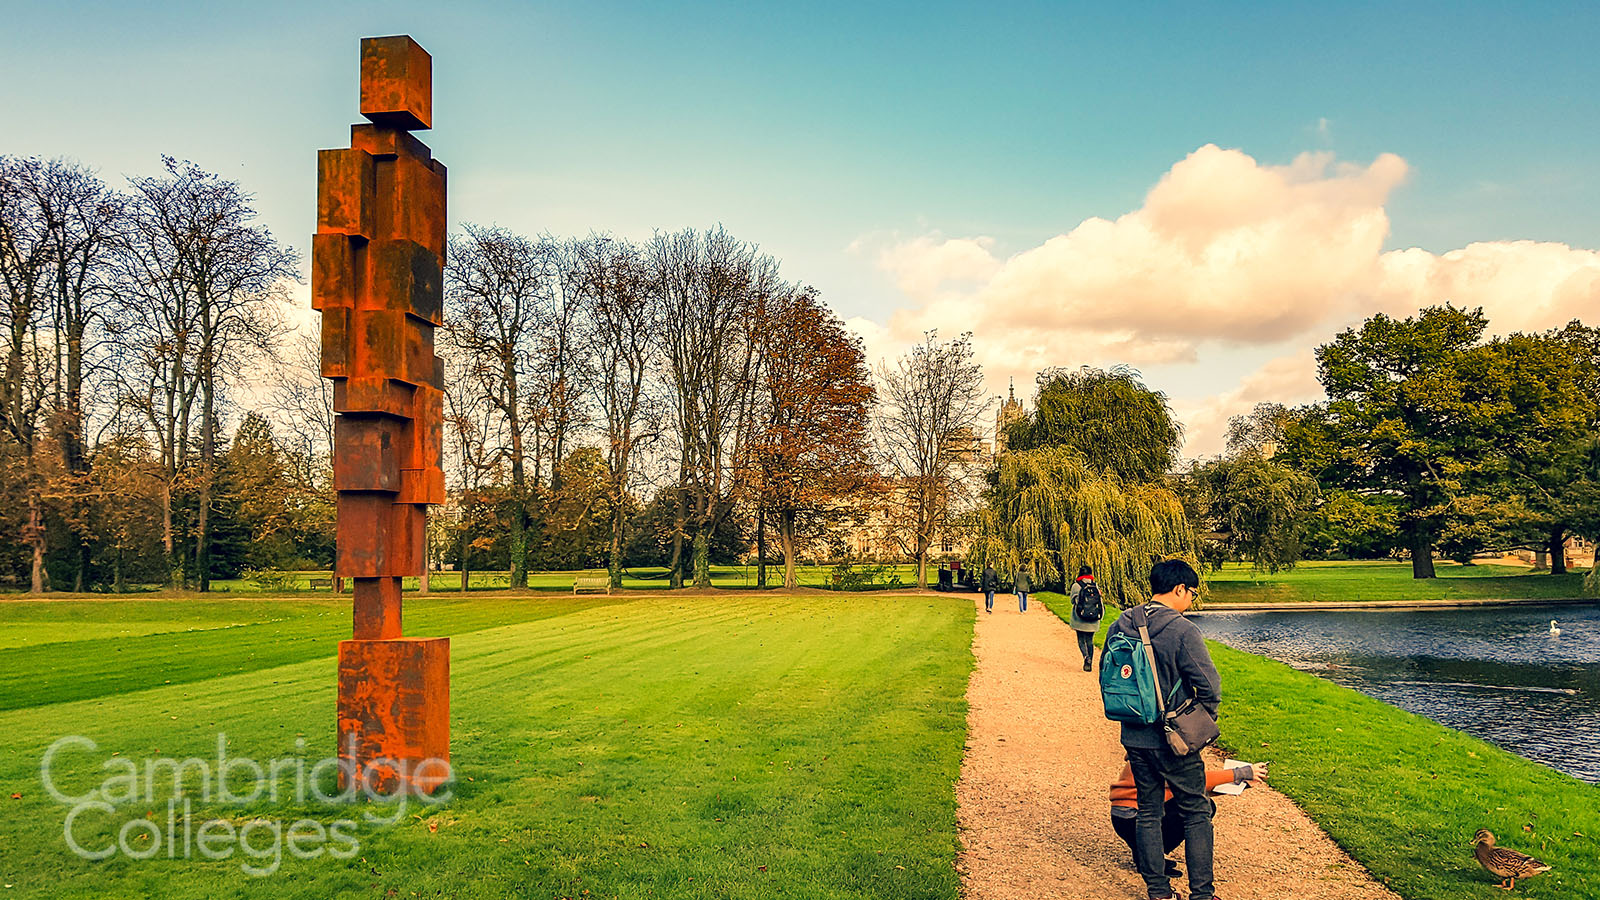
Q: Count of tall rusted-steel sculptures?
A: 1